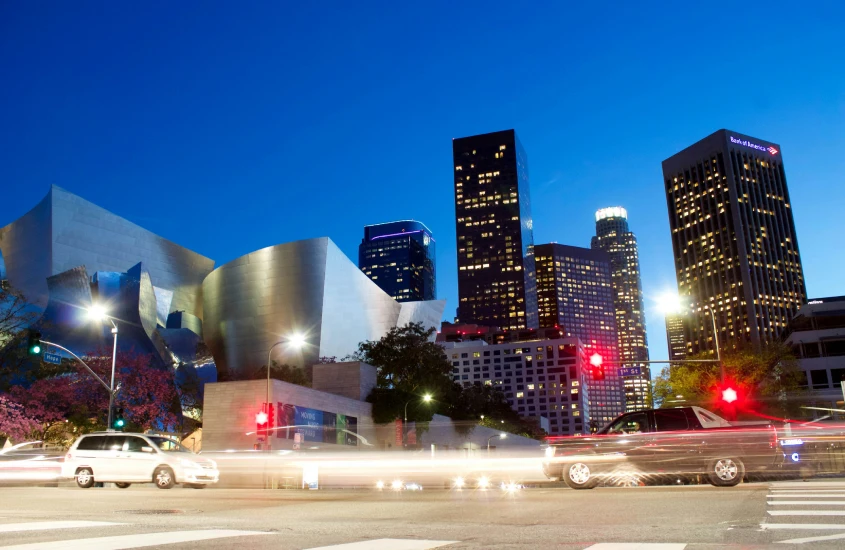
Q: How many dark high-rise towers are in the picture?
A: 5